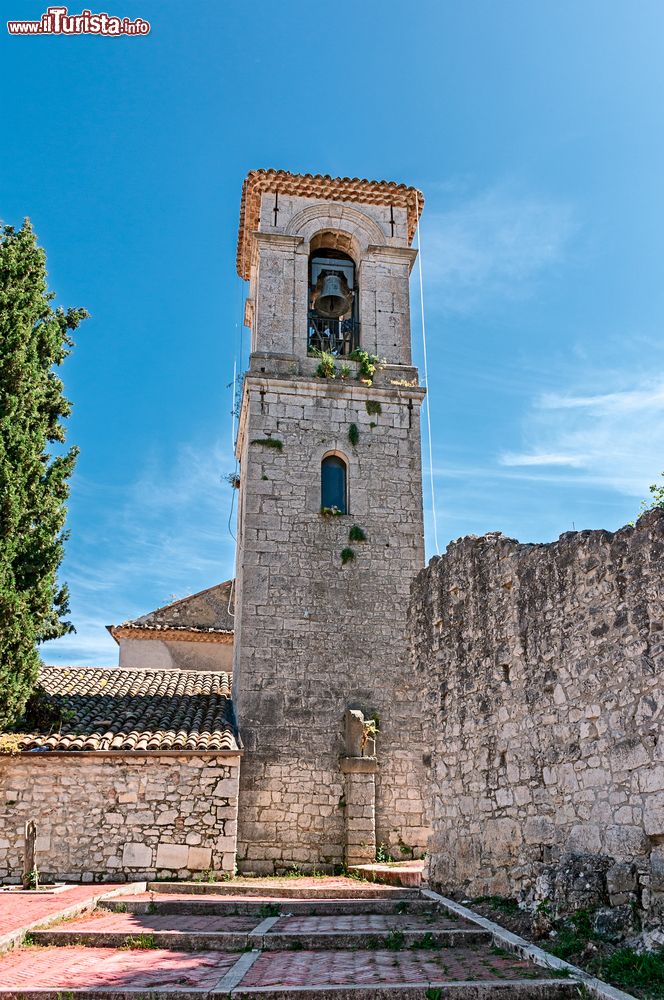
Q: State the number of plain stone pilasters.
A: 2